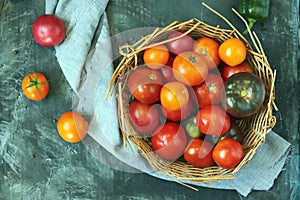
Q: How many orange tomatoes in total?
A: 7